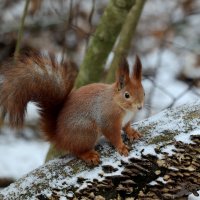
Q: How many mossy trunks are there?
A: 2